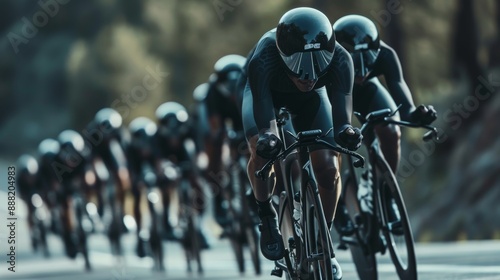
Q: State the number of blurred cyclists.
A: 8